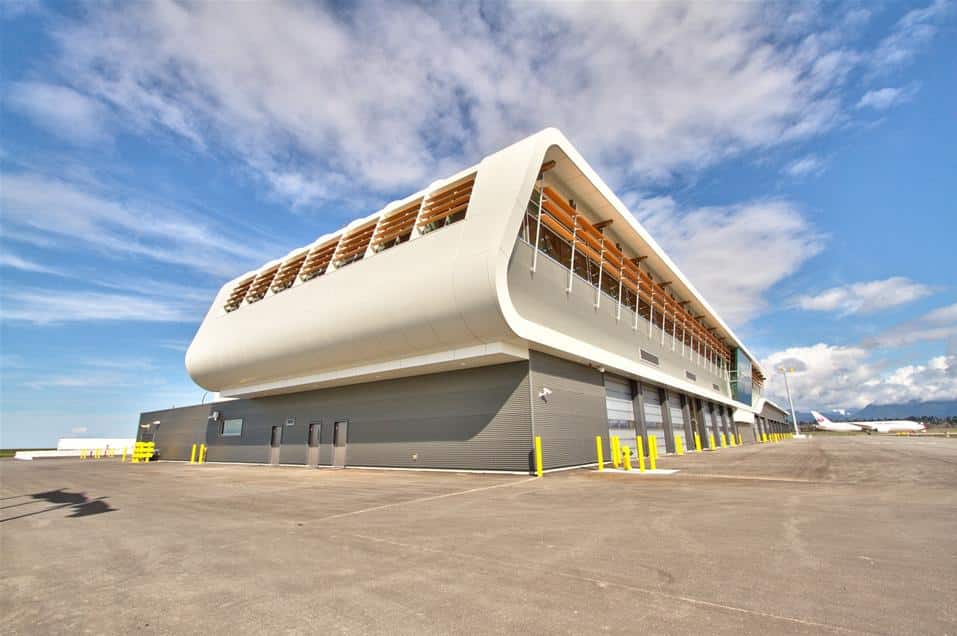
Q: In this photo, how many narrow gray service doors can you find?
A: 3